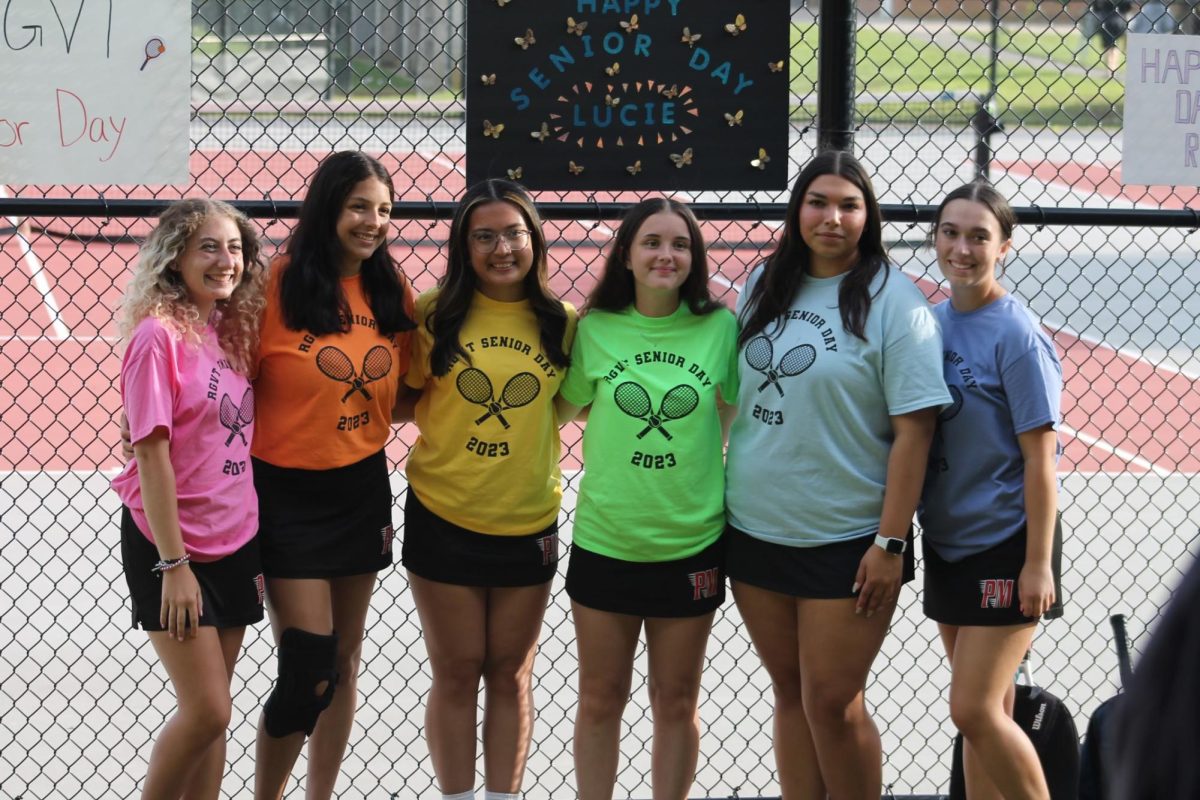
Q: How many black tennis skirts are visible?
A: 6